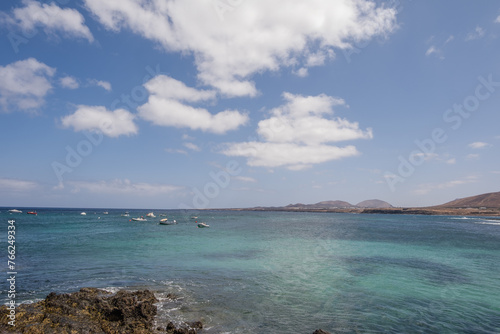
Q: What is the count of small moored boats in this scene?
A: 11